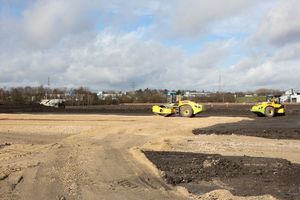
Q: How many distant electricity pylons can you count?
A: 3